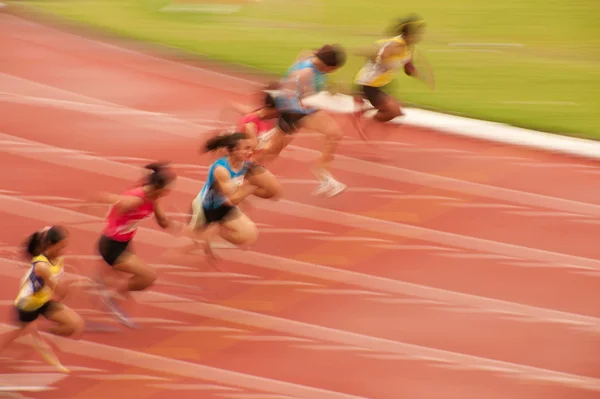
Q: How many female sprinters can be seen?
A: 6